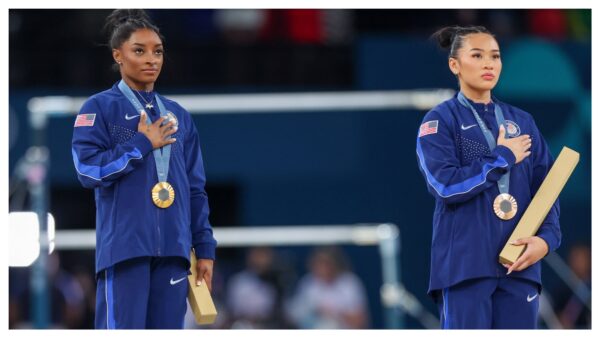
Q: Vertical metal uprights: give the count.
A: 2